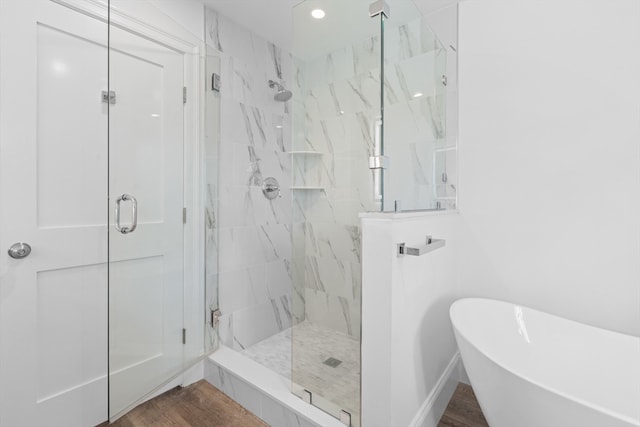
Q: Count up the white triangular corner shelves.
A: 2